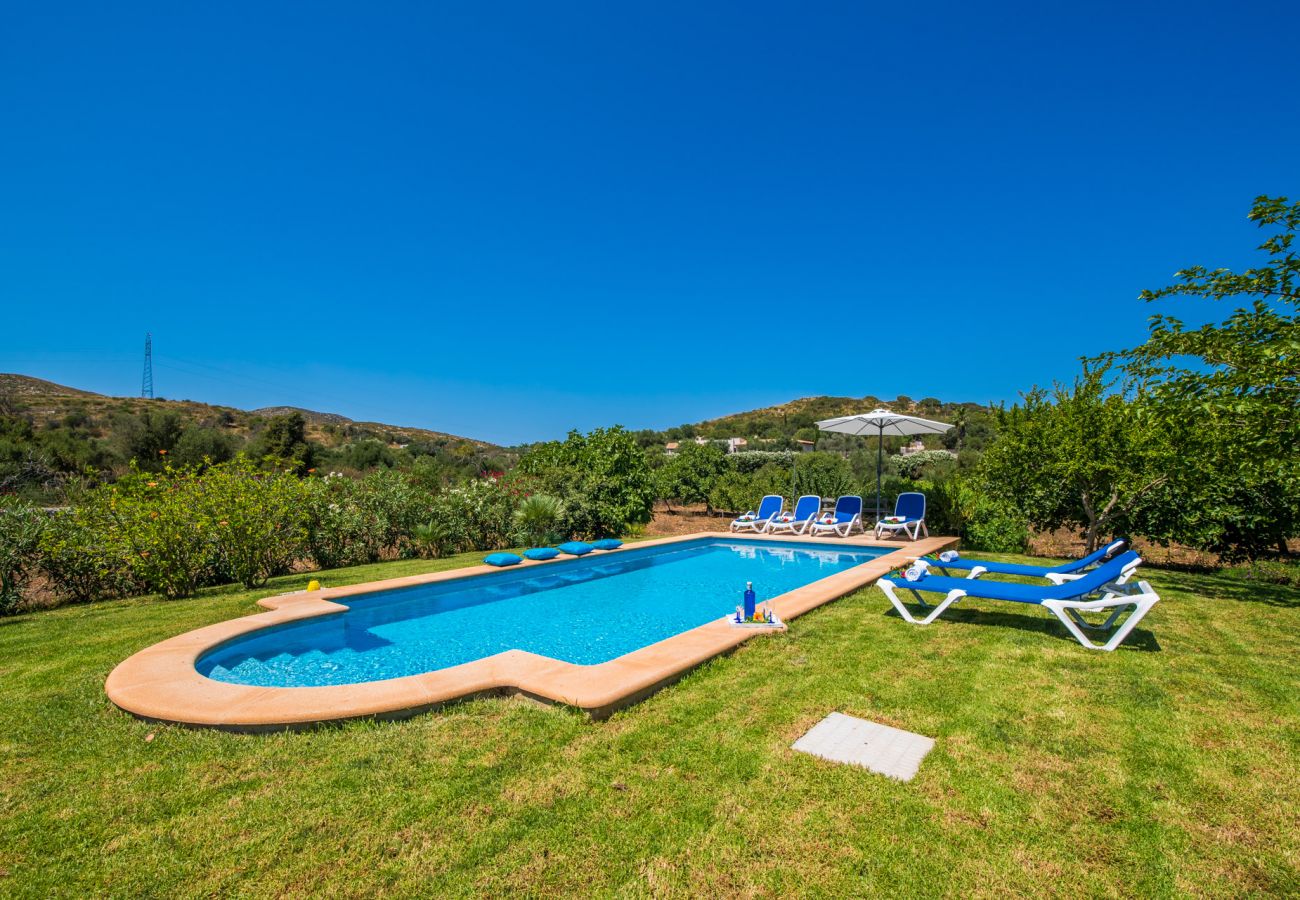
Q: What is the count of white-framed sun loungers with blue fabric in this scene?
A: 6